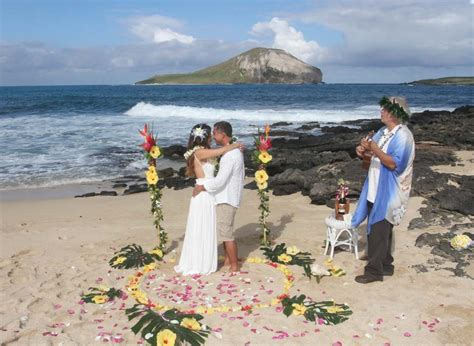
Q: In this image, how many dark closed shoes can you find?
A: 2